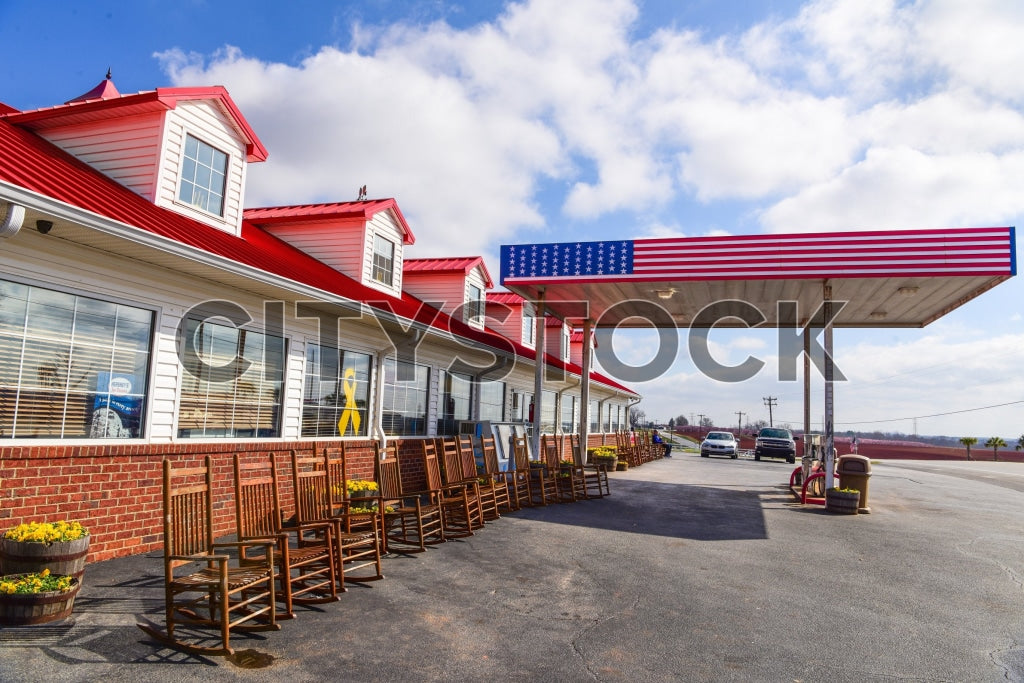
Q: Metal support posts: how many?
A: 4